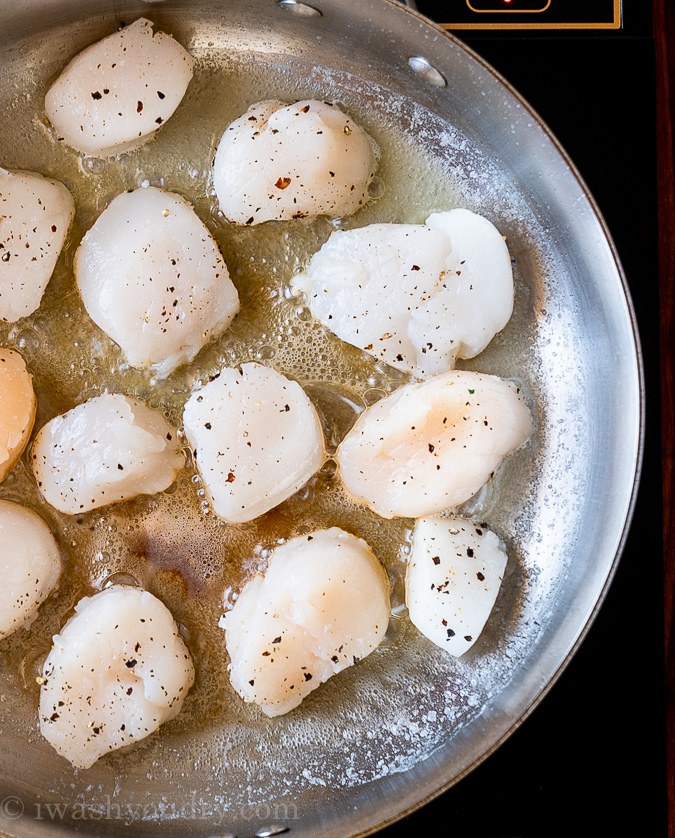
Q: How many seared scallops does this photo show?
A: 13